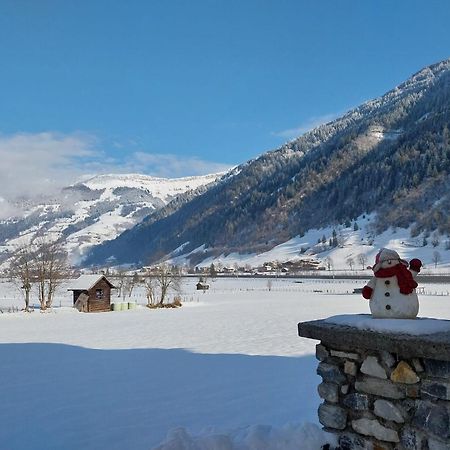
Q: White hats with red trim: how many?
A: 1